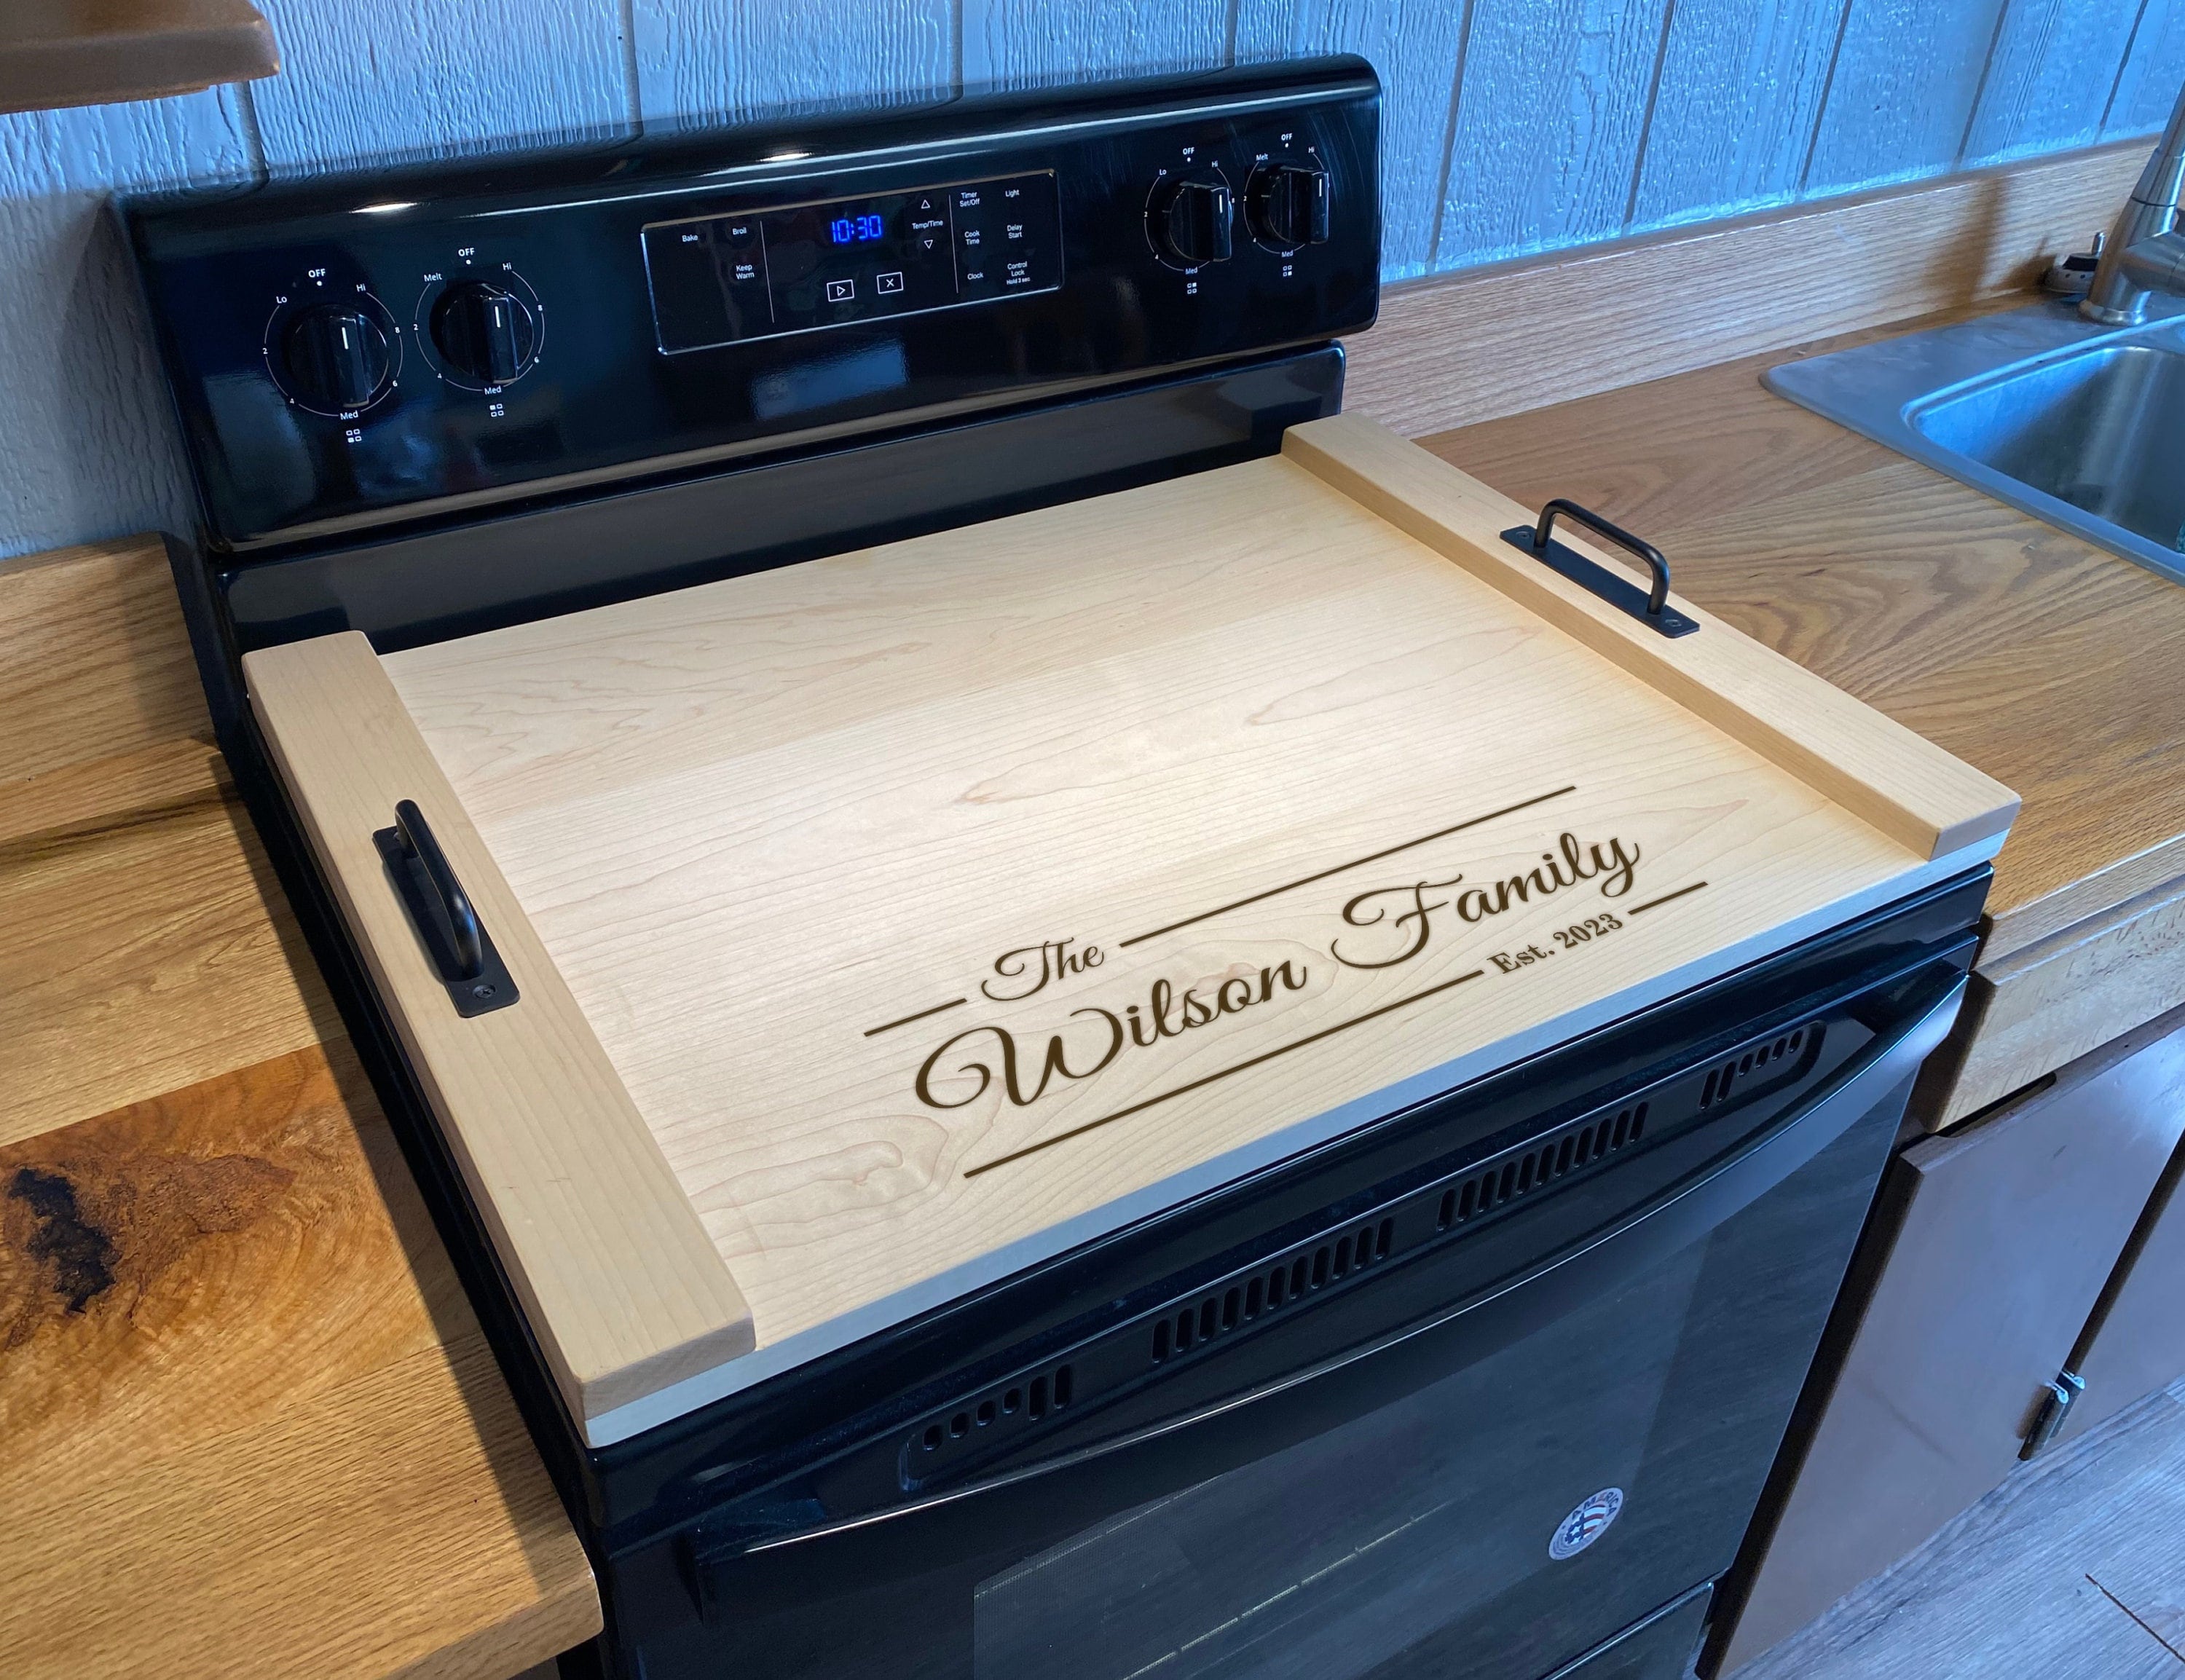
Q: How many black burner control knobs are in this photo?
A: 4